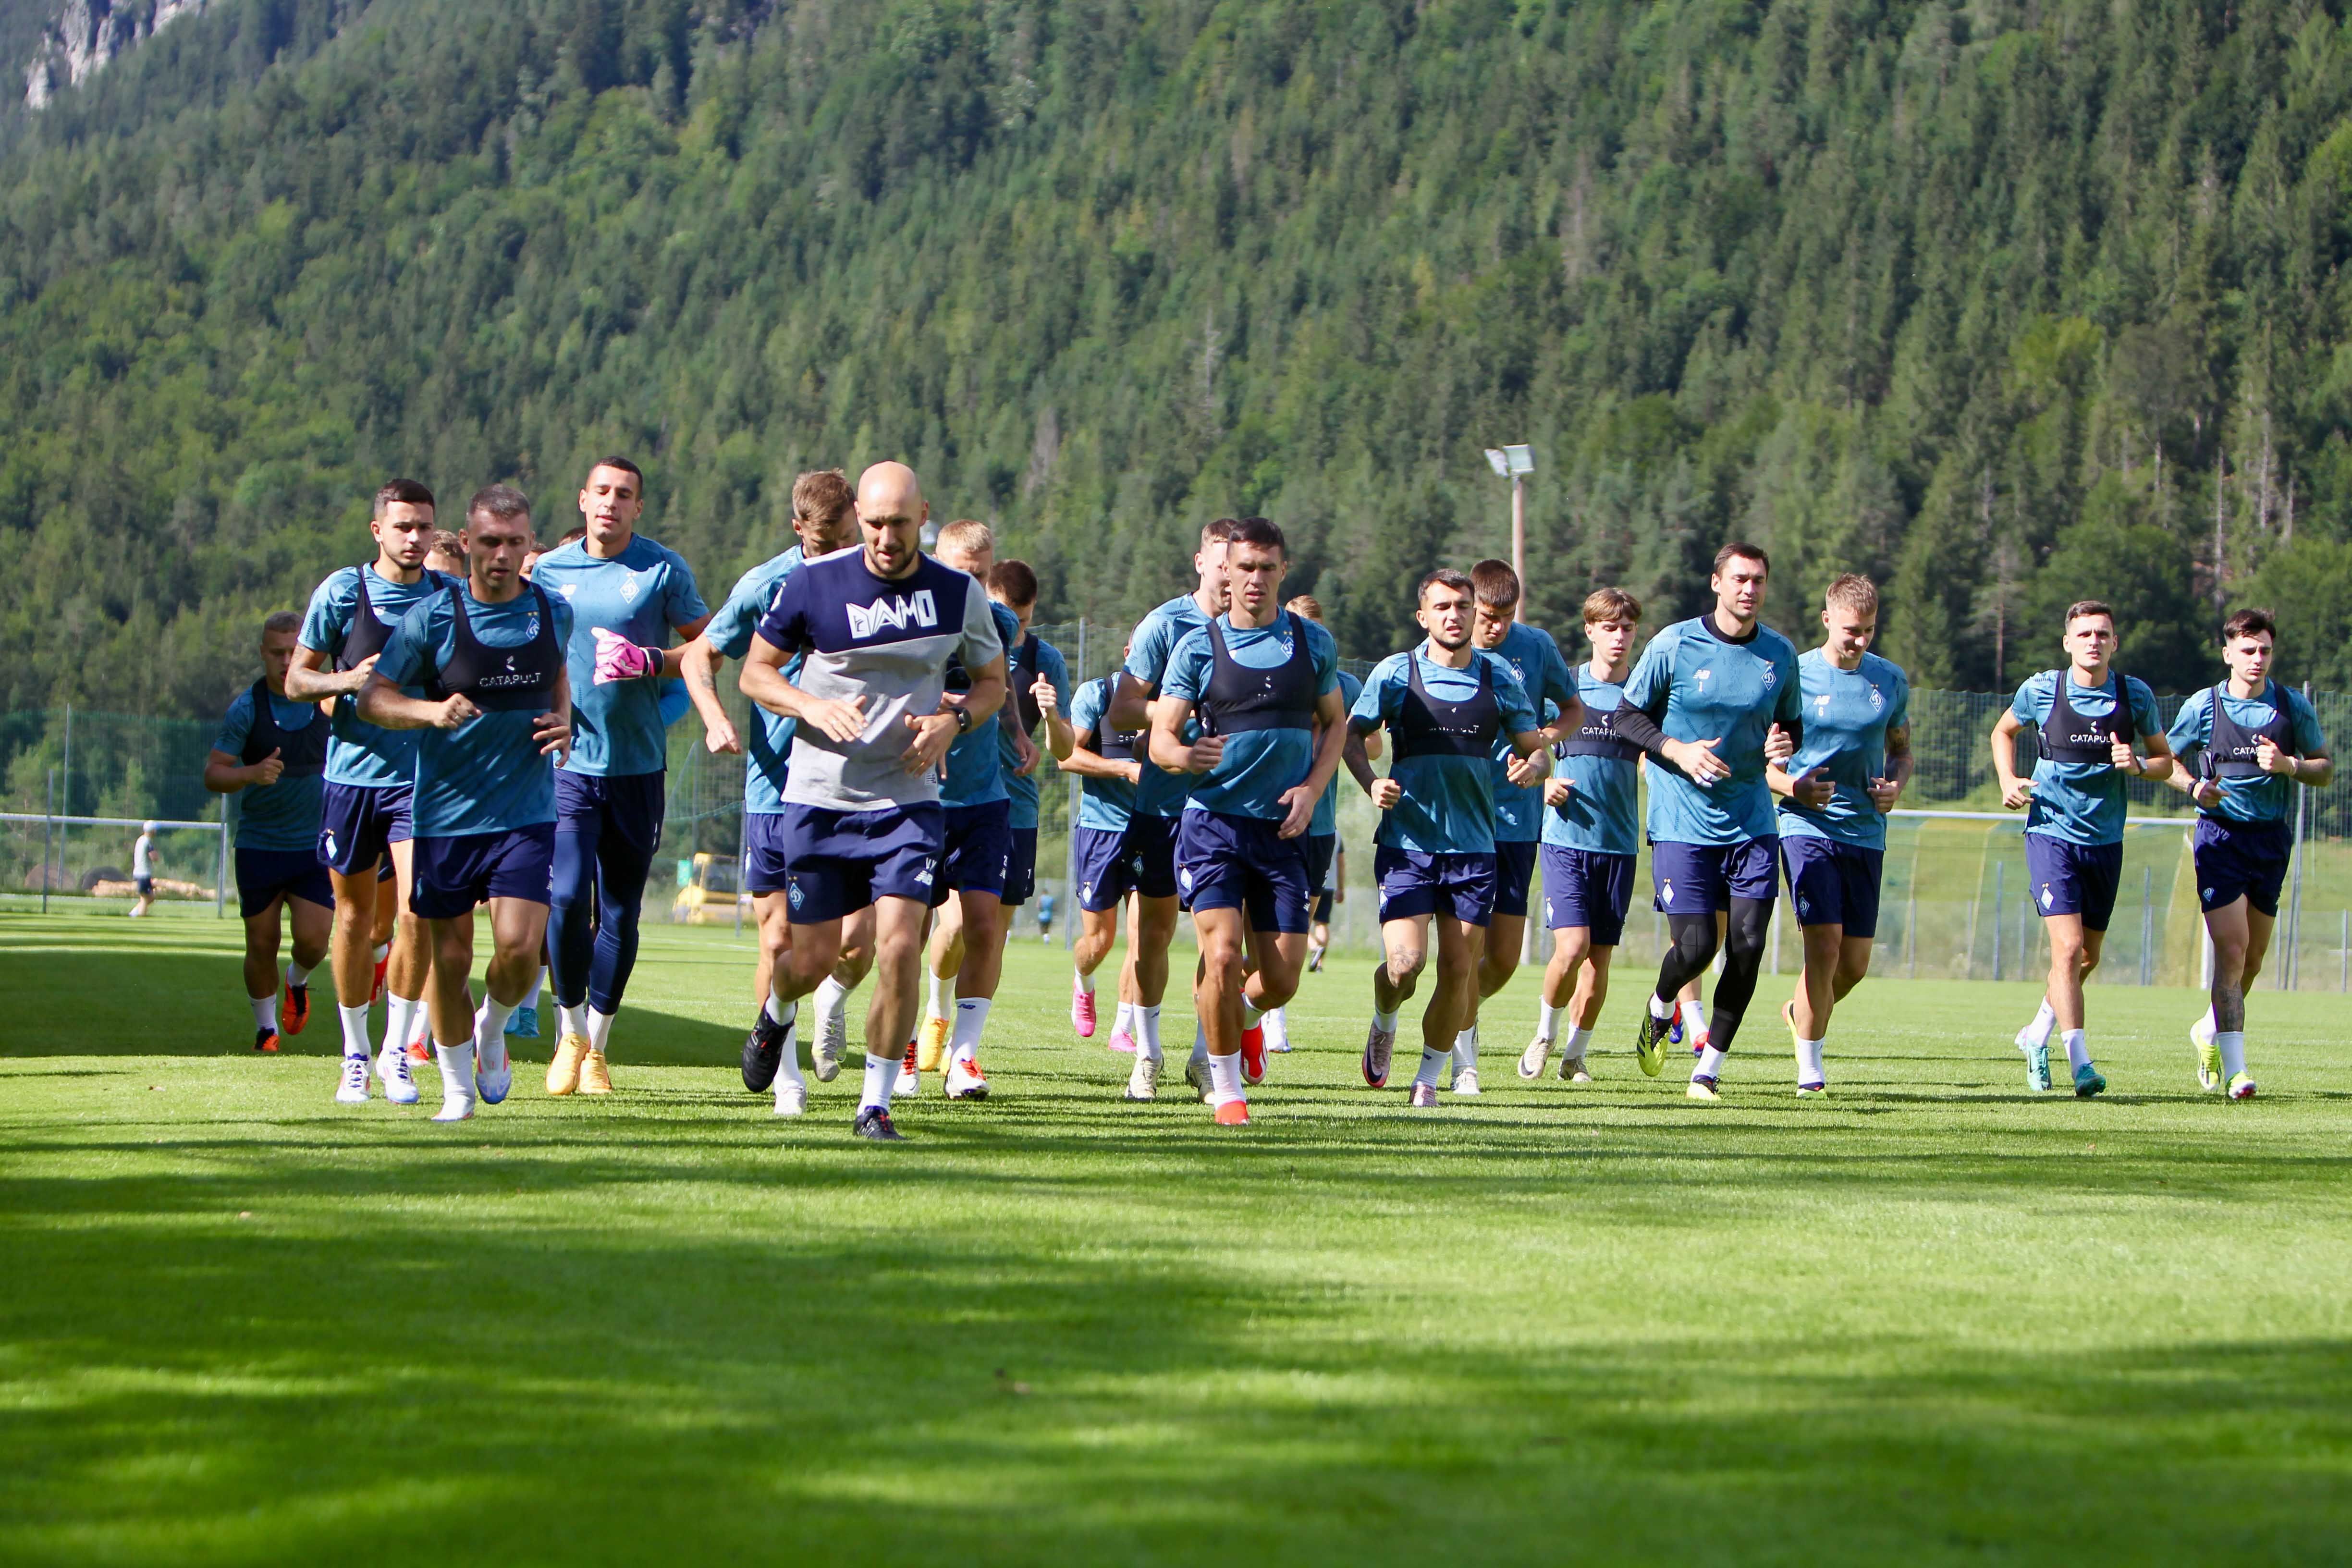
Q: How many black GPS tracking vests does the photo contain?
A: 11